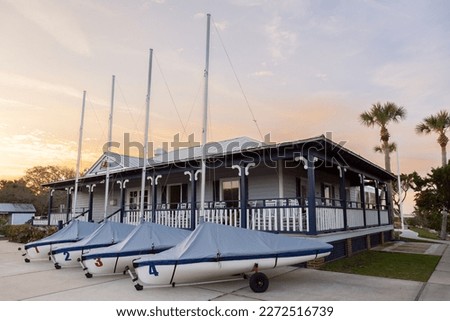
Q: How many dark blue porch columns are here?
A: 12